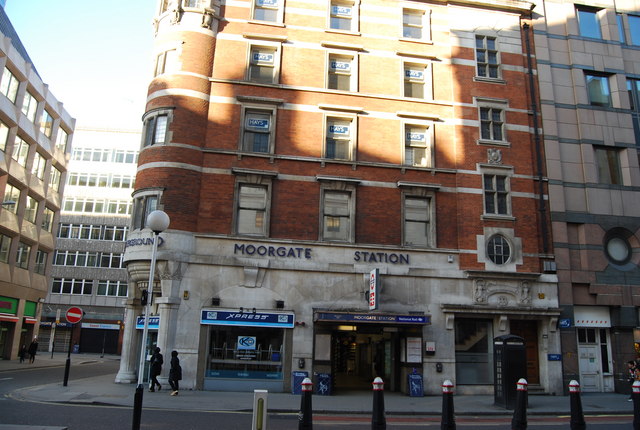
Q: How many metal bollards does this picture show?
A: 6